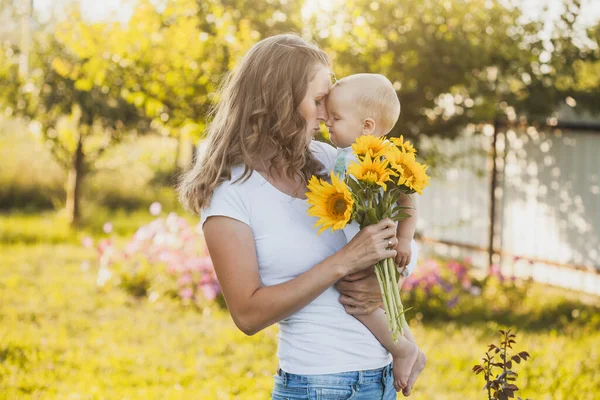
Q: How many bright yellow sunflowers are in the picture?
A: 5